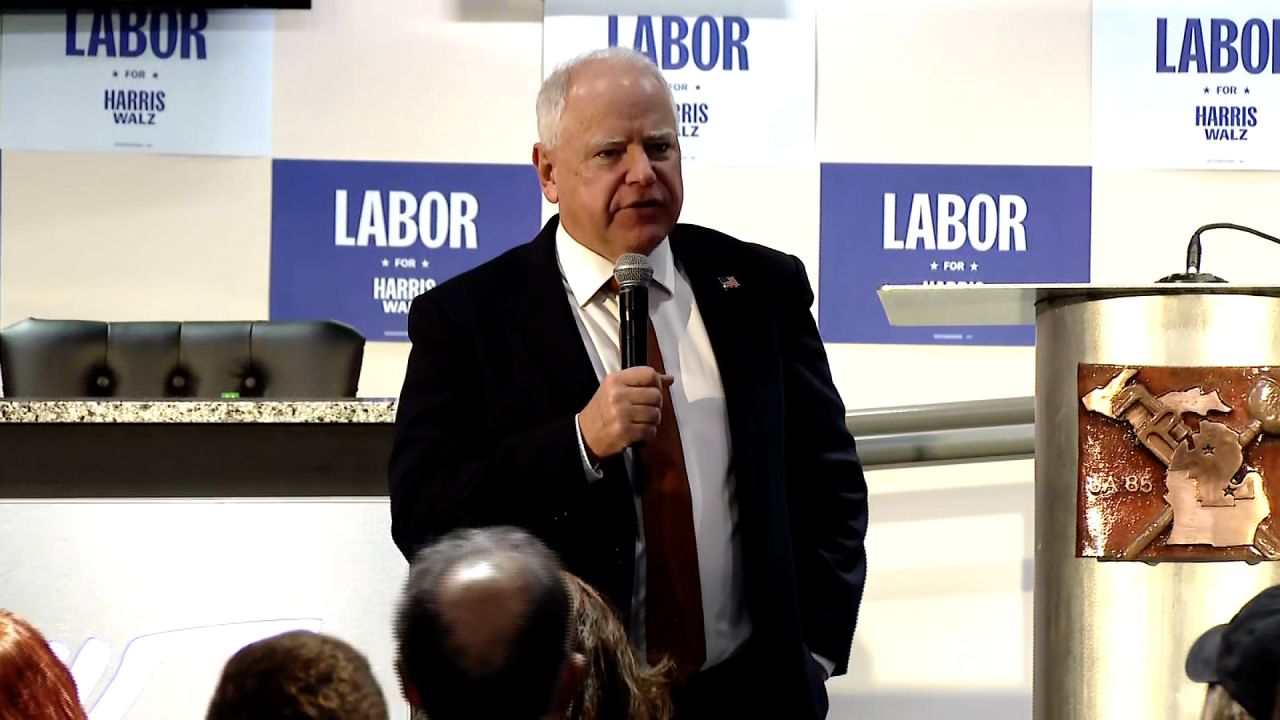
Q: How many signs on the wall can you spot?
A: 5